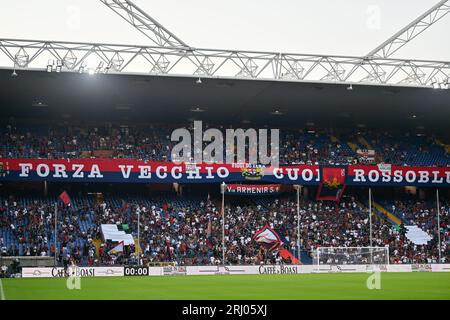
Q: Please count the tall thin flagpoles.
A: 6